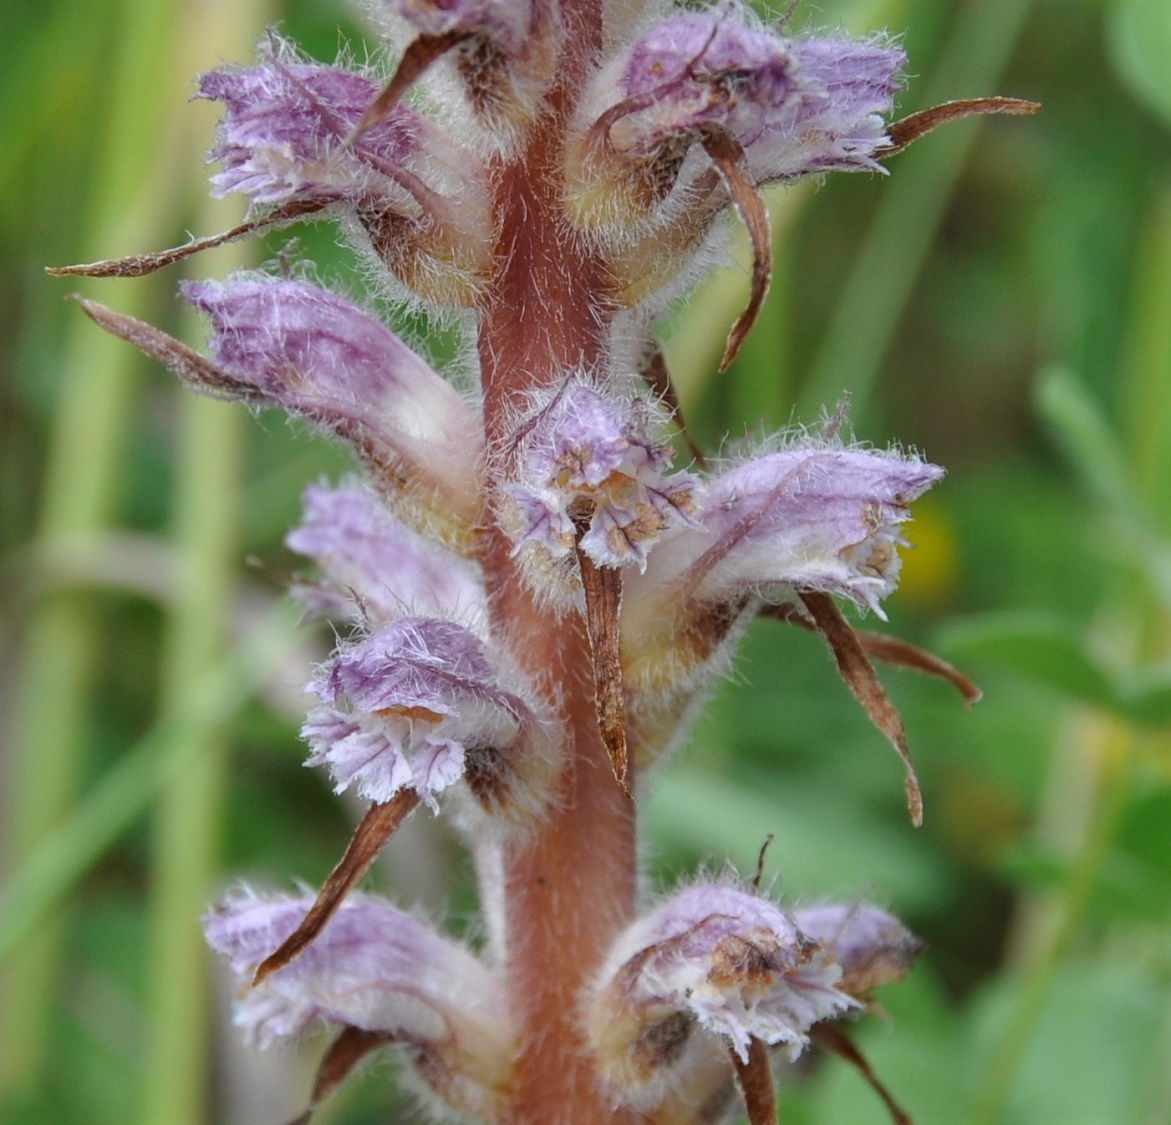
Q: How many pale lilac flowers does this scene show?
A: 12